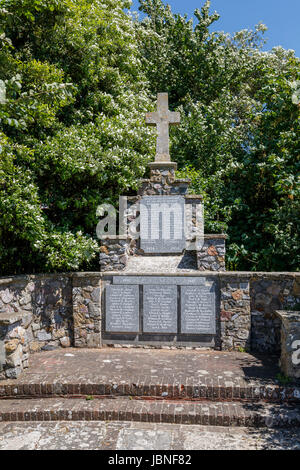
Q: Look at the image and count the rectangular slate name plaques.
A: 4